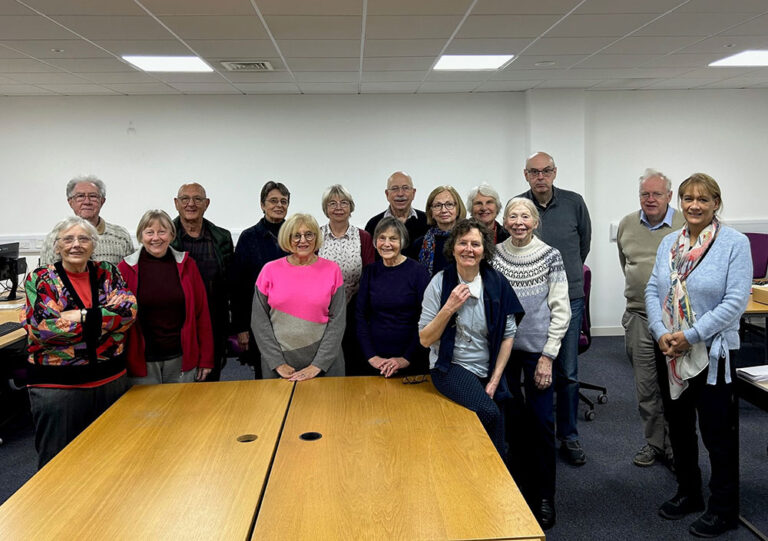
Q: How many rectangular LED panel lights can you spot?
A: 3